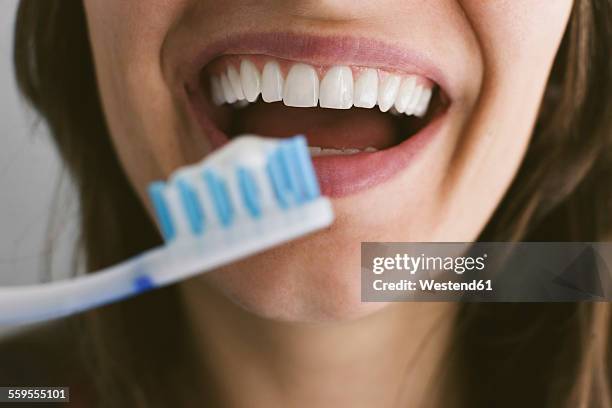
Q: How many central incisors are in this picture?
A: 2